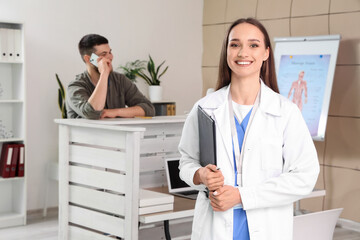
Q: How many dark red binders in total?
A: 3